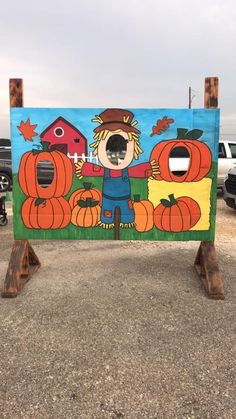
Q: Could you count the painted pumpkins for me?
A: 7